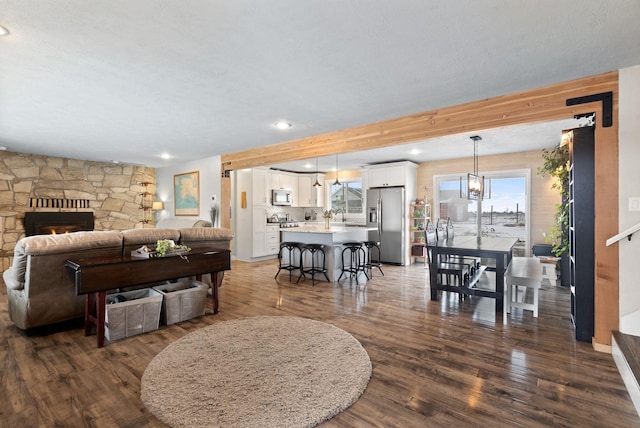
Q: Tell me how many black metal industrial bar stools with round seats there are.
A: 4